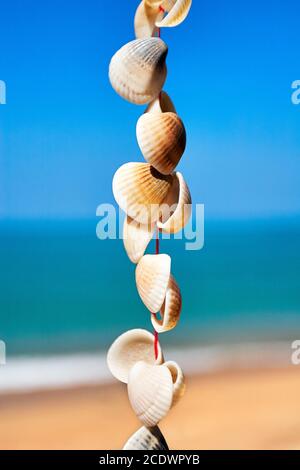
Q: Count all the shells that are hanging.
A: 14